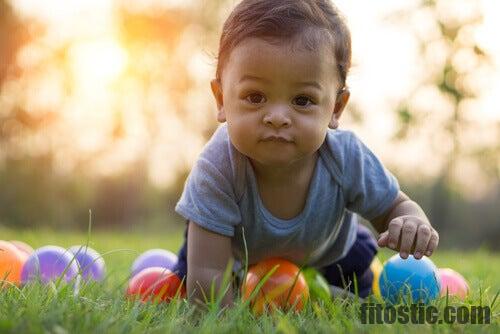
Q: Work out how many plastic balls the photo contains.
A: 11